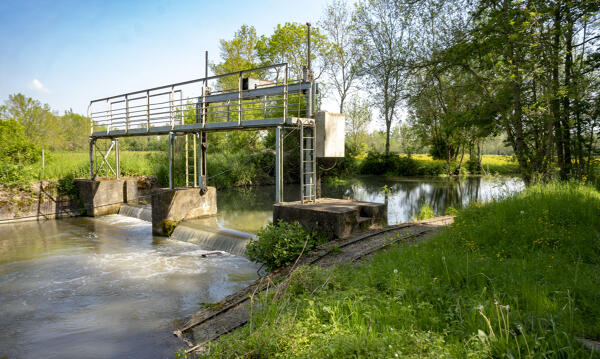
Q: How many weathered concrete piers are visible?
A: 3